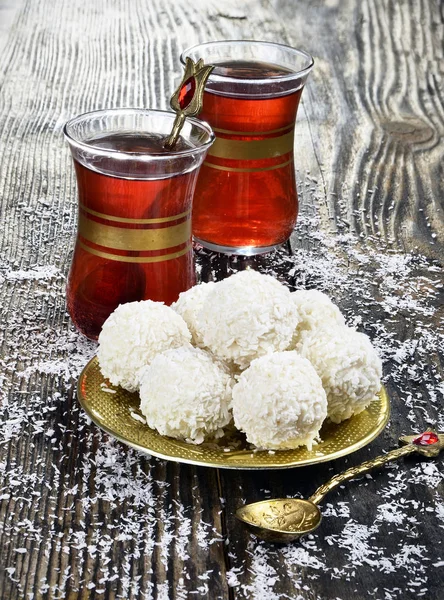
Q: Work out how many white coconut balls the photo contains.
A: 7